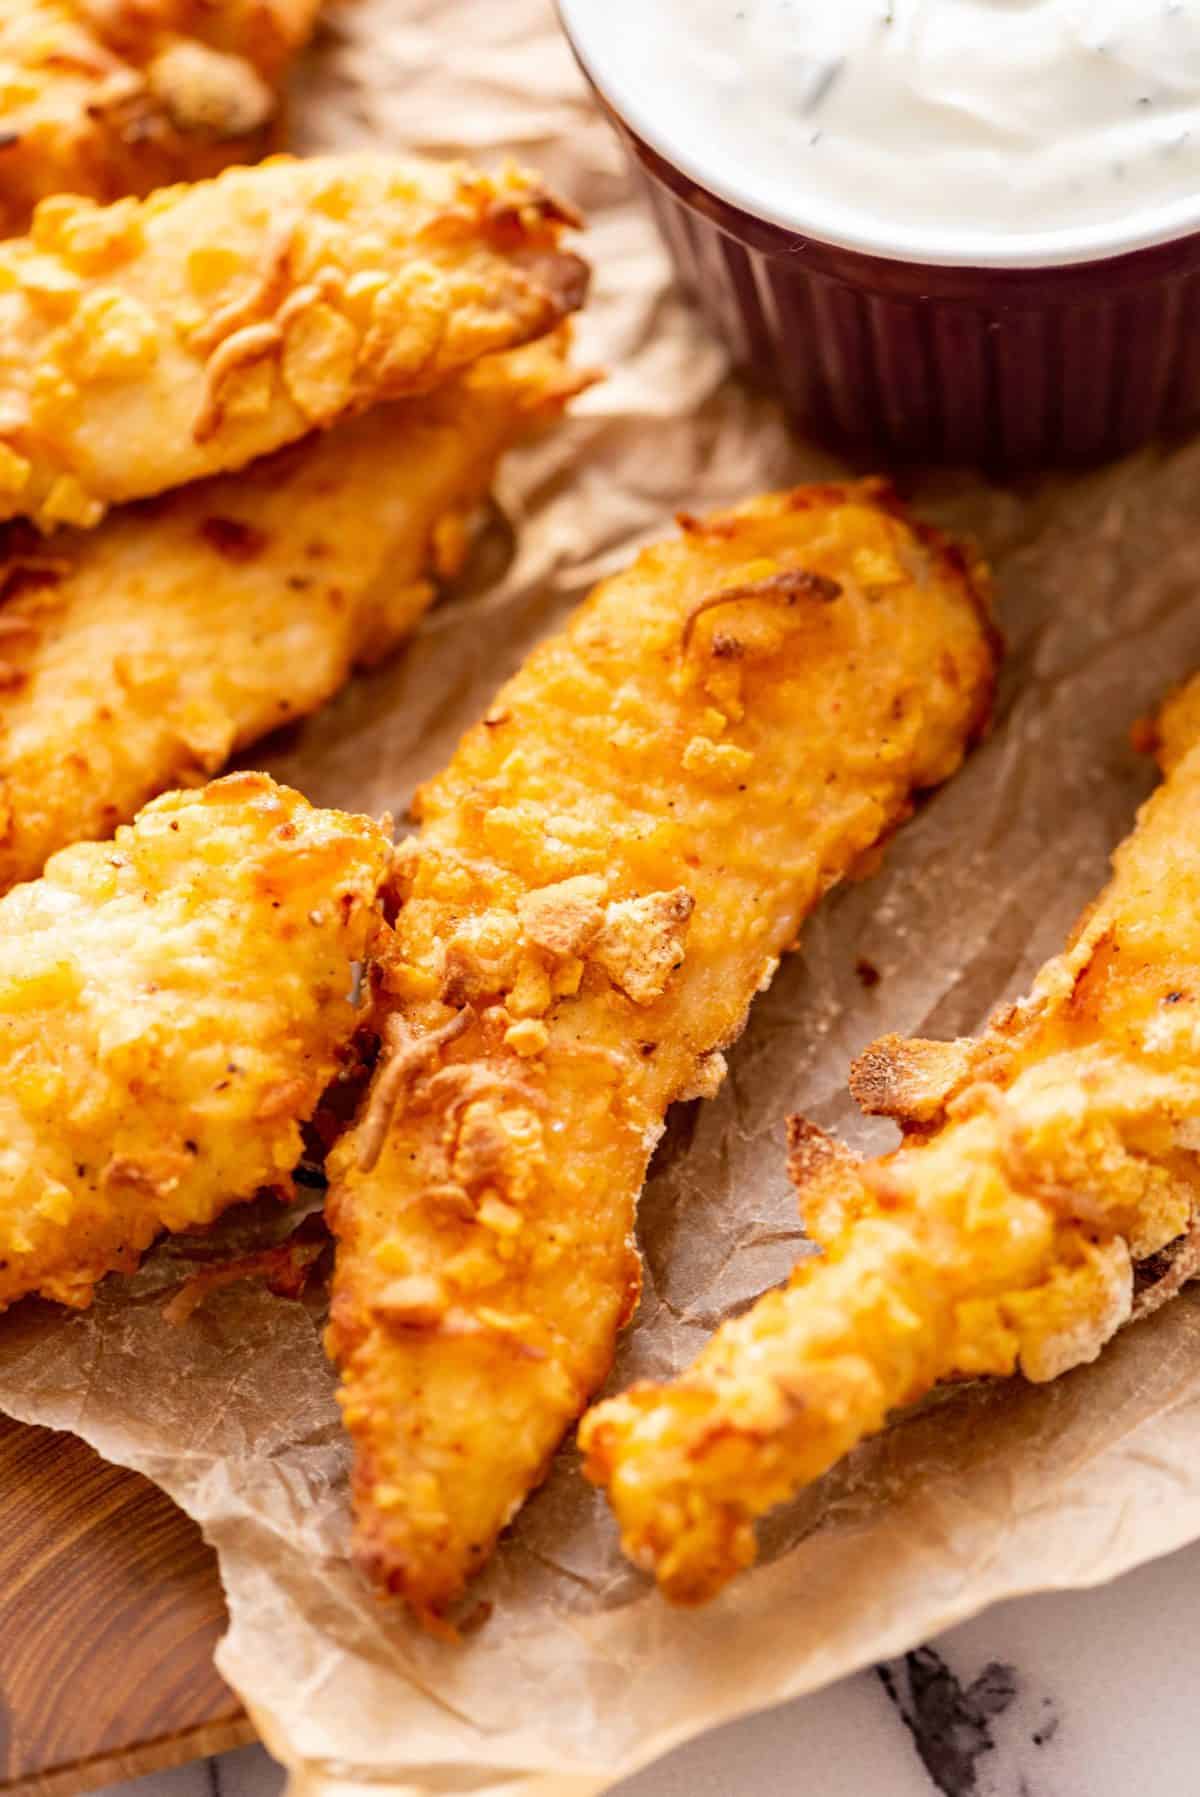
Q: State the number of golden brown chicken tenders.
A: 6